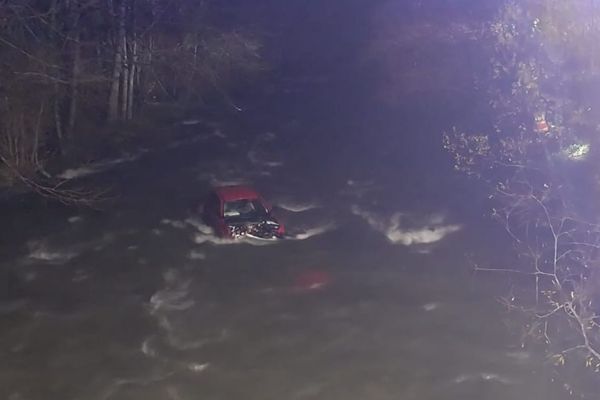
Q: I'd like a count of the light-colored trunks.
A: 3